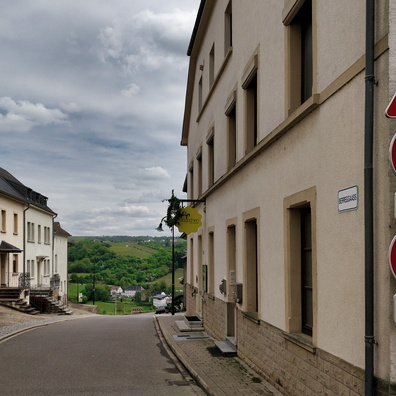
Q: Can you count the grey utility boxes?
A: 1